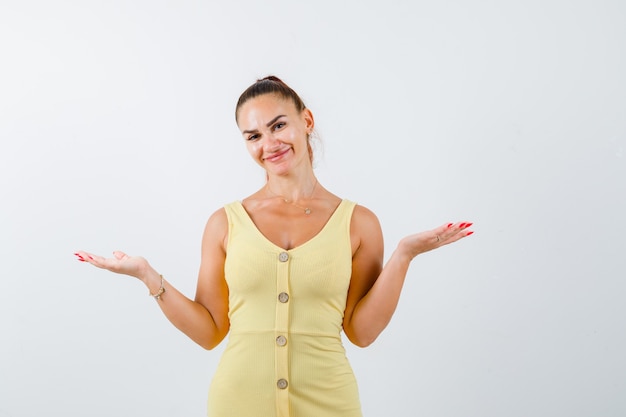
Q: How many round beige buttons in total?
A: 4